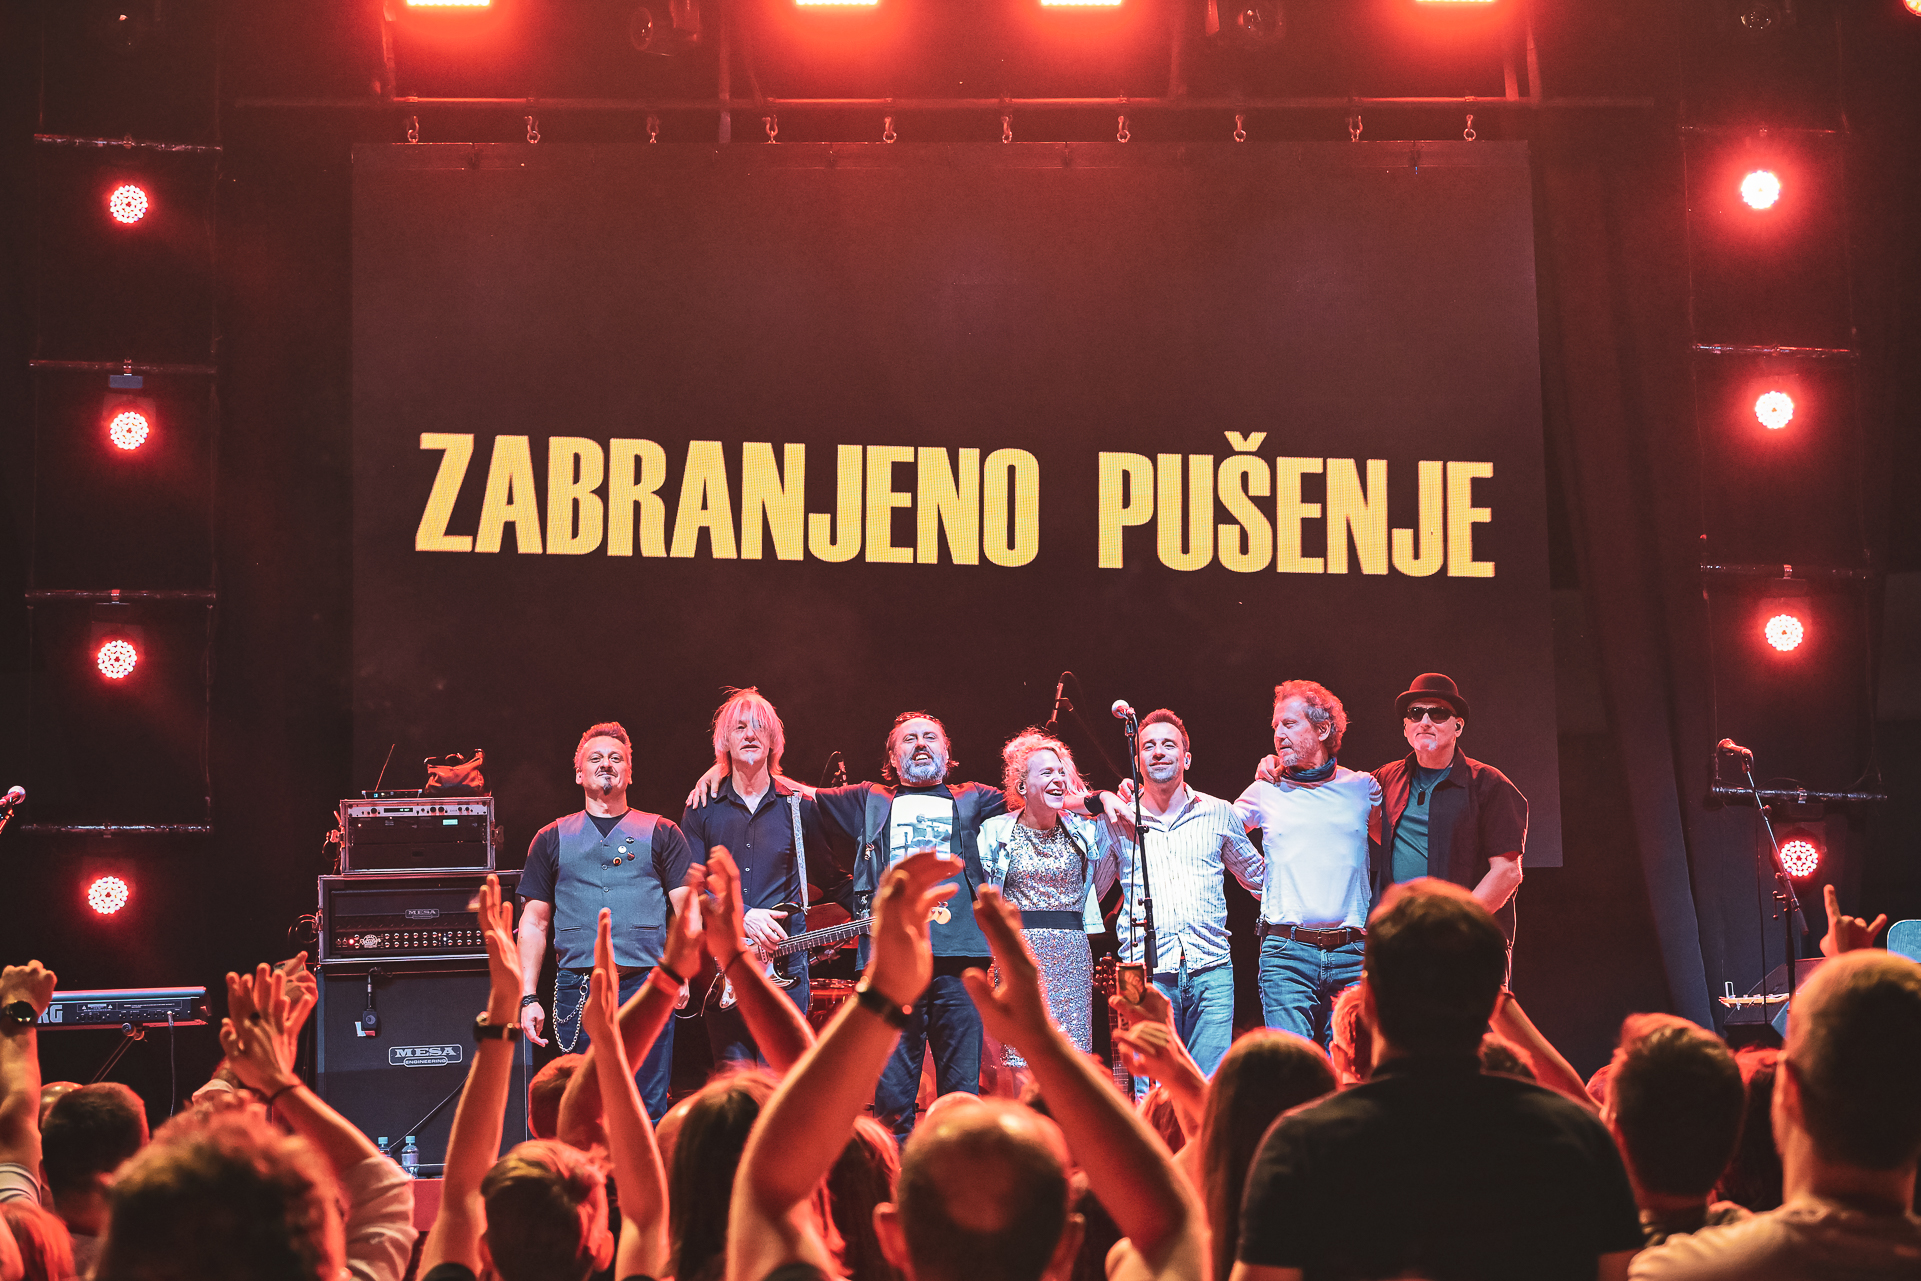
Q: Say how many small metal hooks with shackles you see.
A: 10